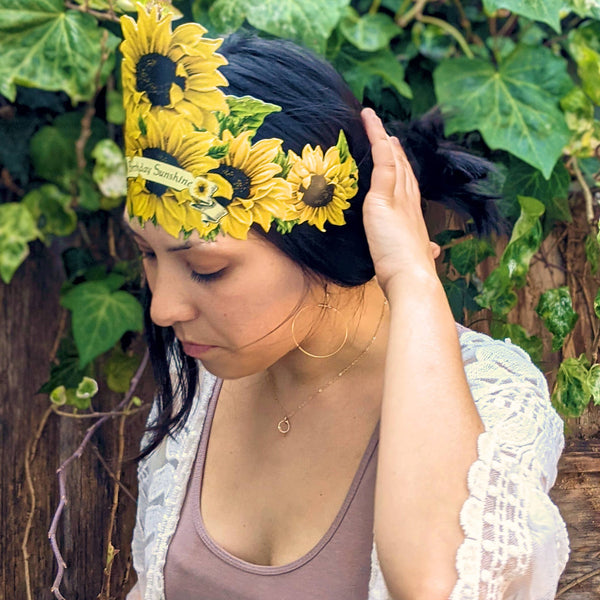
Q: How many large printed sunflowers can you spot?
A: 4